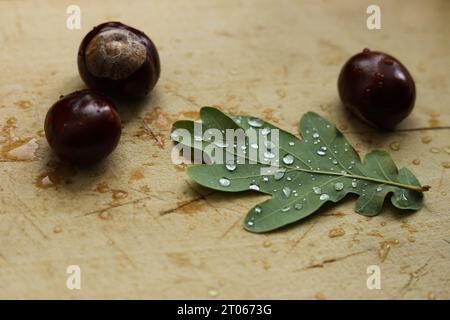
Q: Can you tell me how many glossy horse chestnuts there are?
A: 3